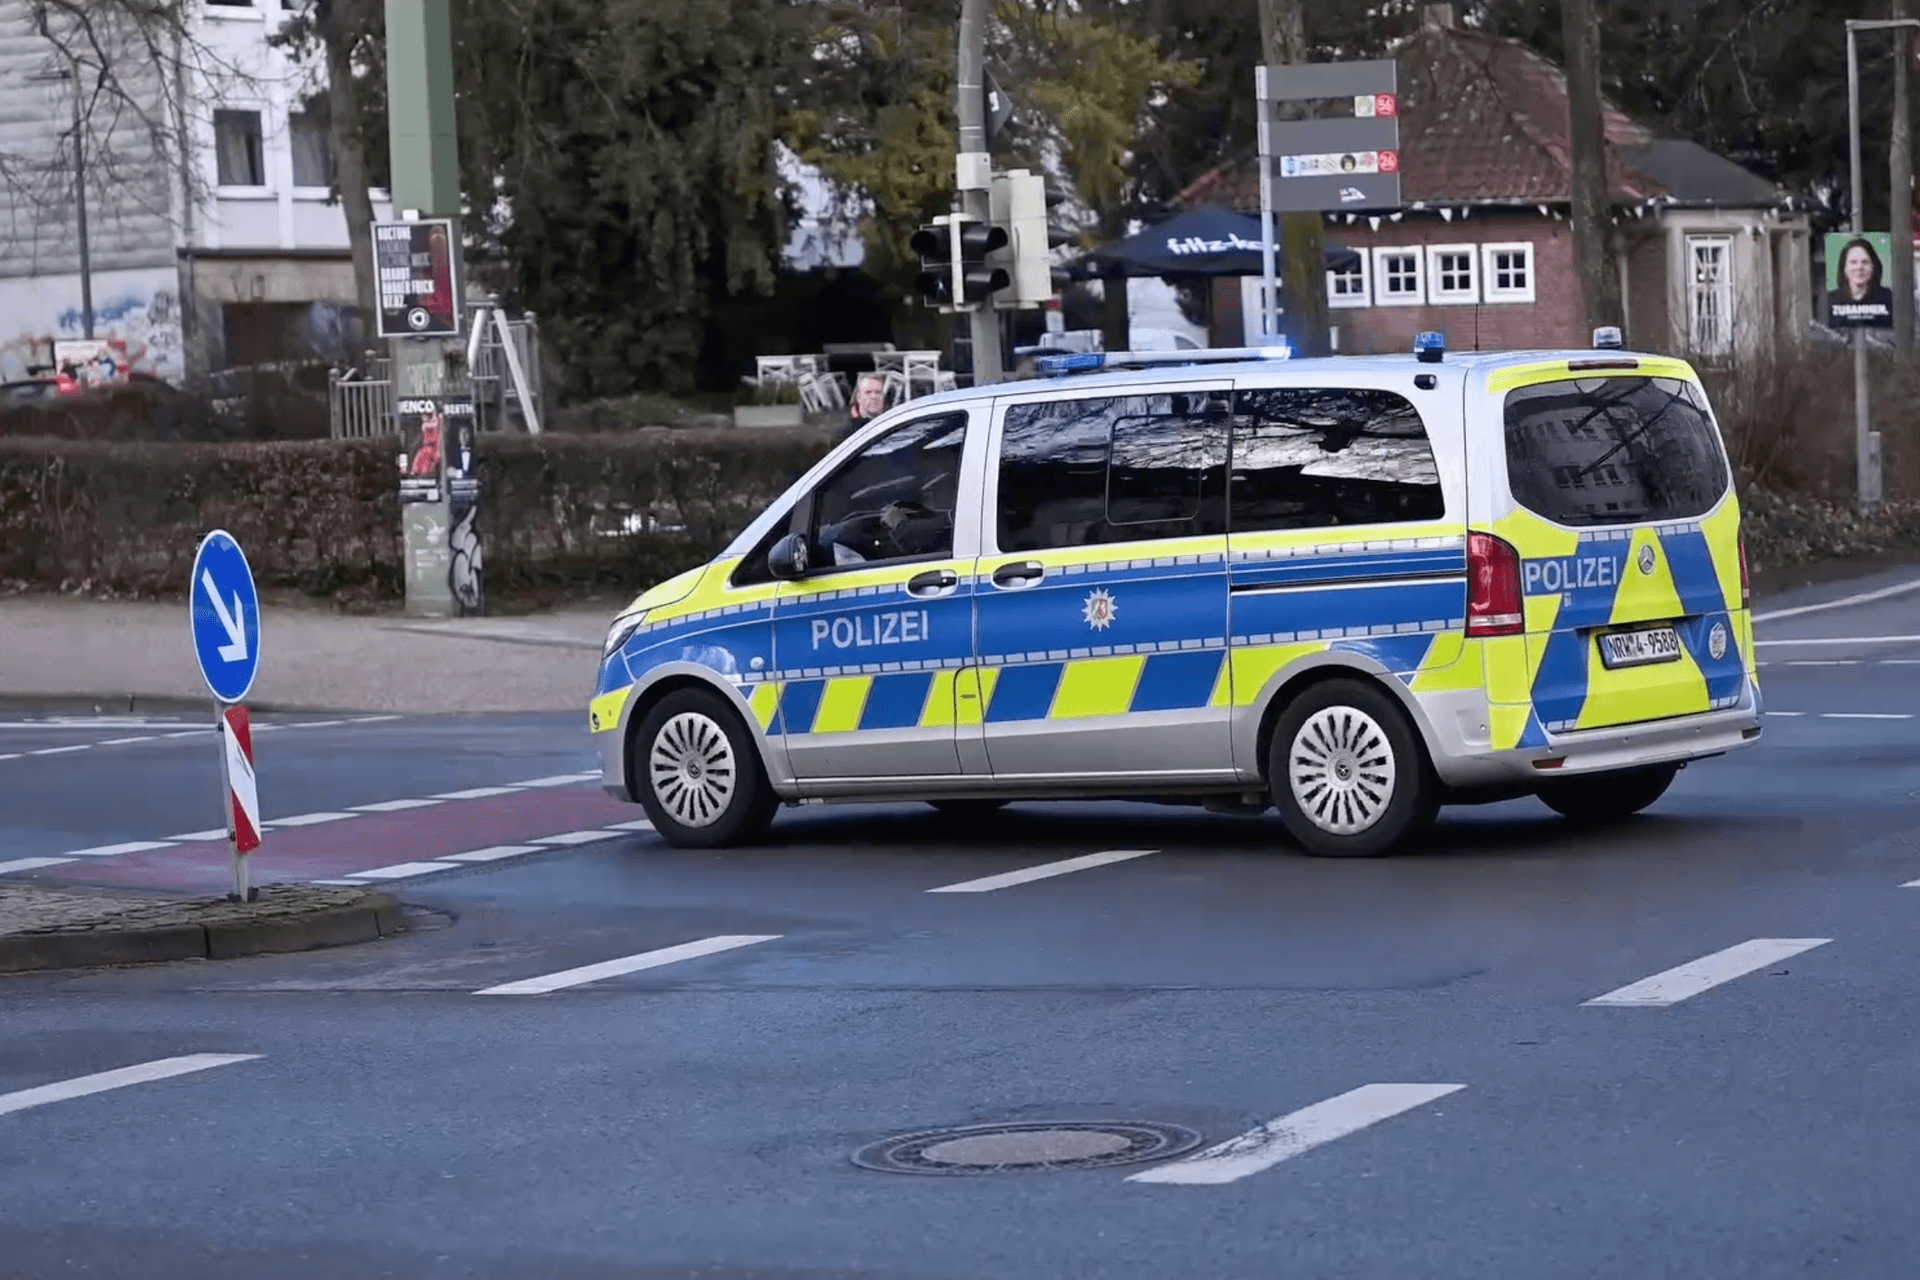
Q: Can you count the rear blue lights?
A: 2